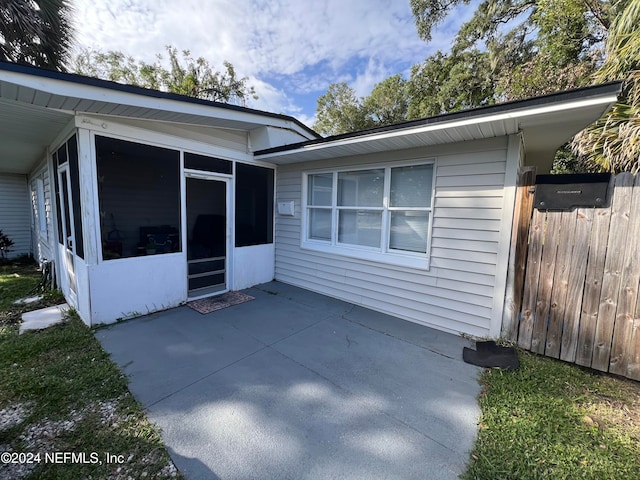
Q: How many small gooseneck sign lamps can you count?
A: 0